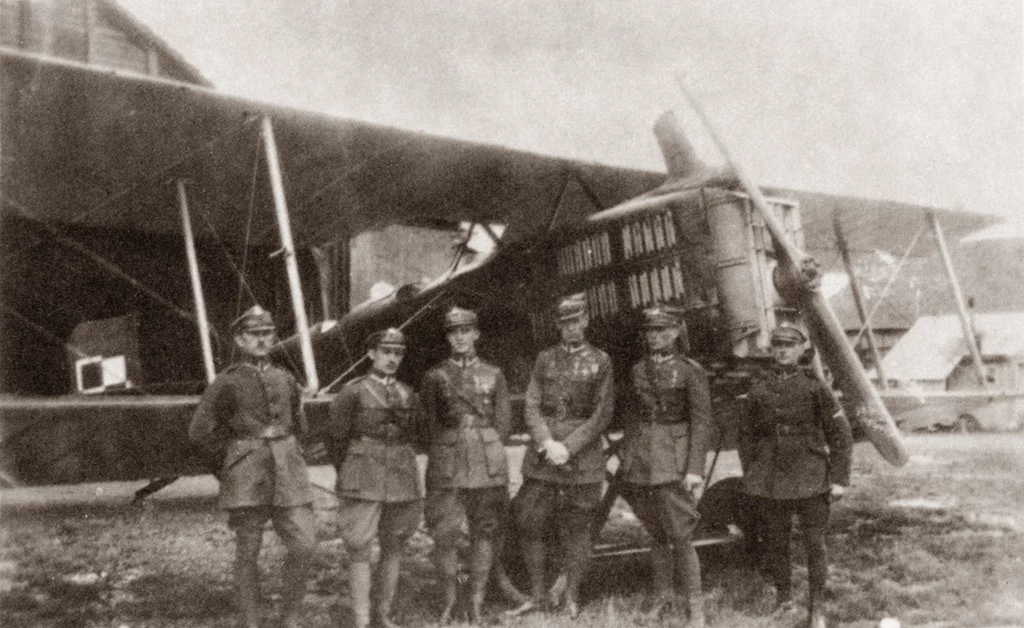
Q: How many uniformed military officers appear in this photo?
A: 6